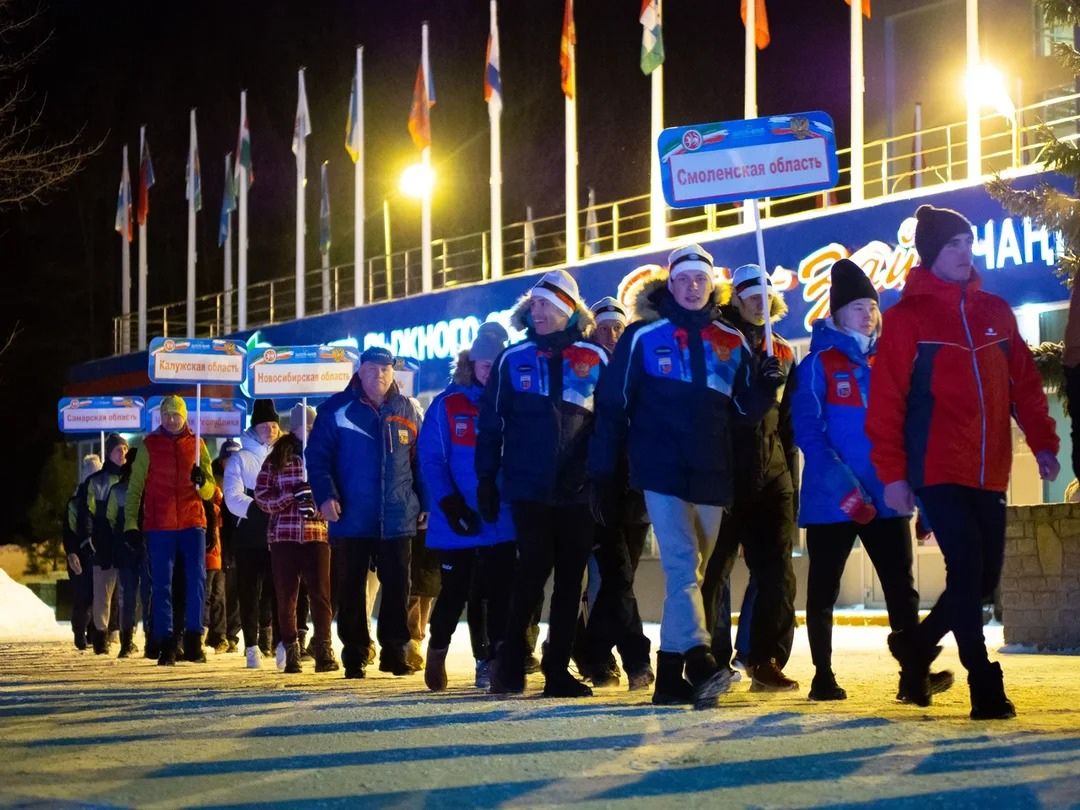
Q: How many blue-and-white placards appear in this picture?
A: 6